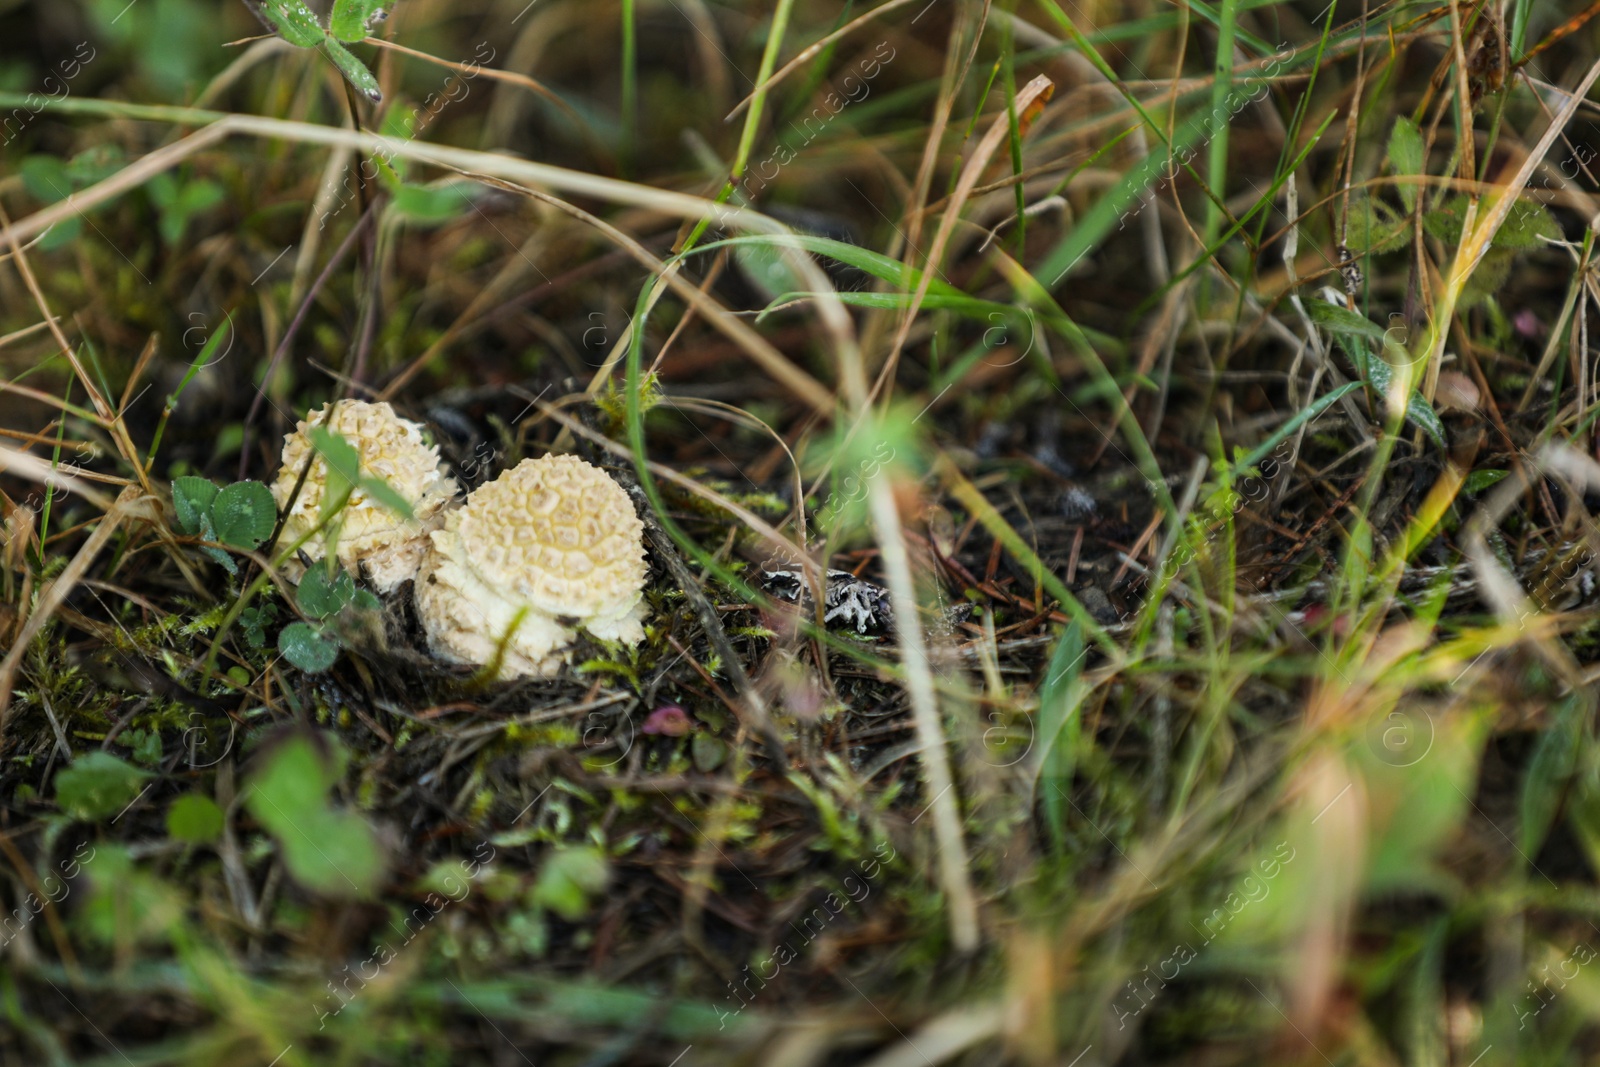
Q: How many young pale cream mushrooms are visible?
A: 2